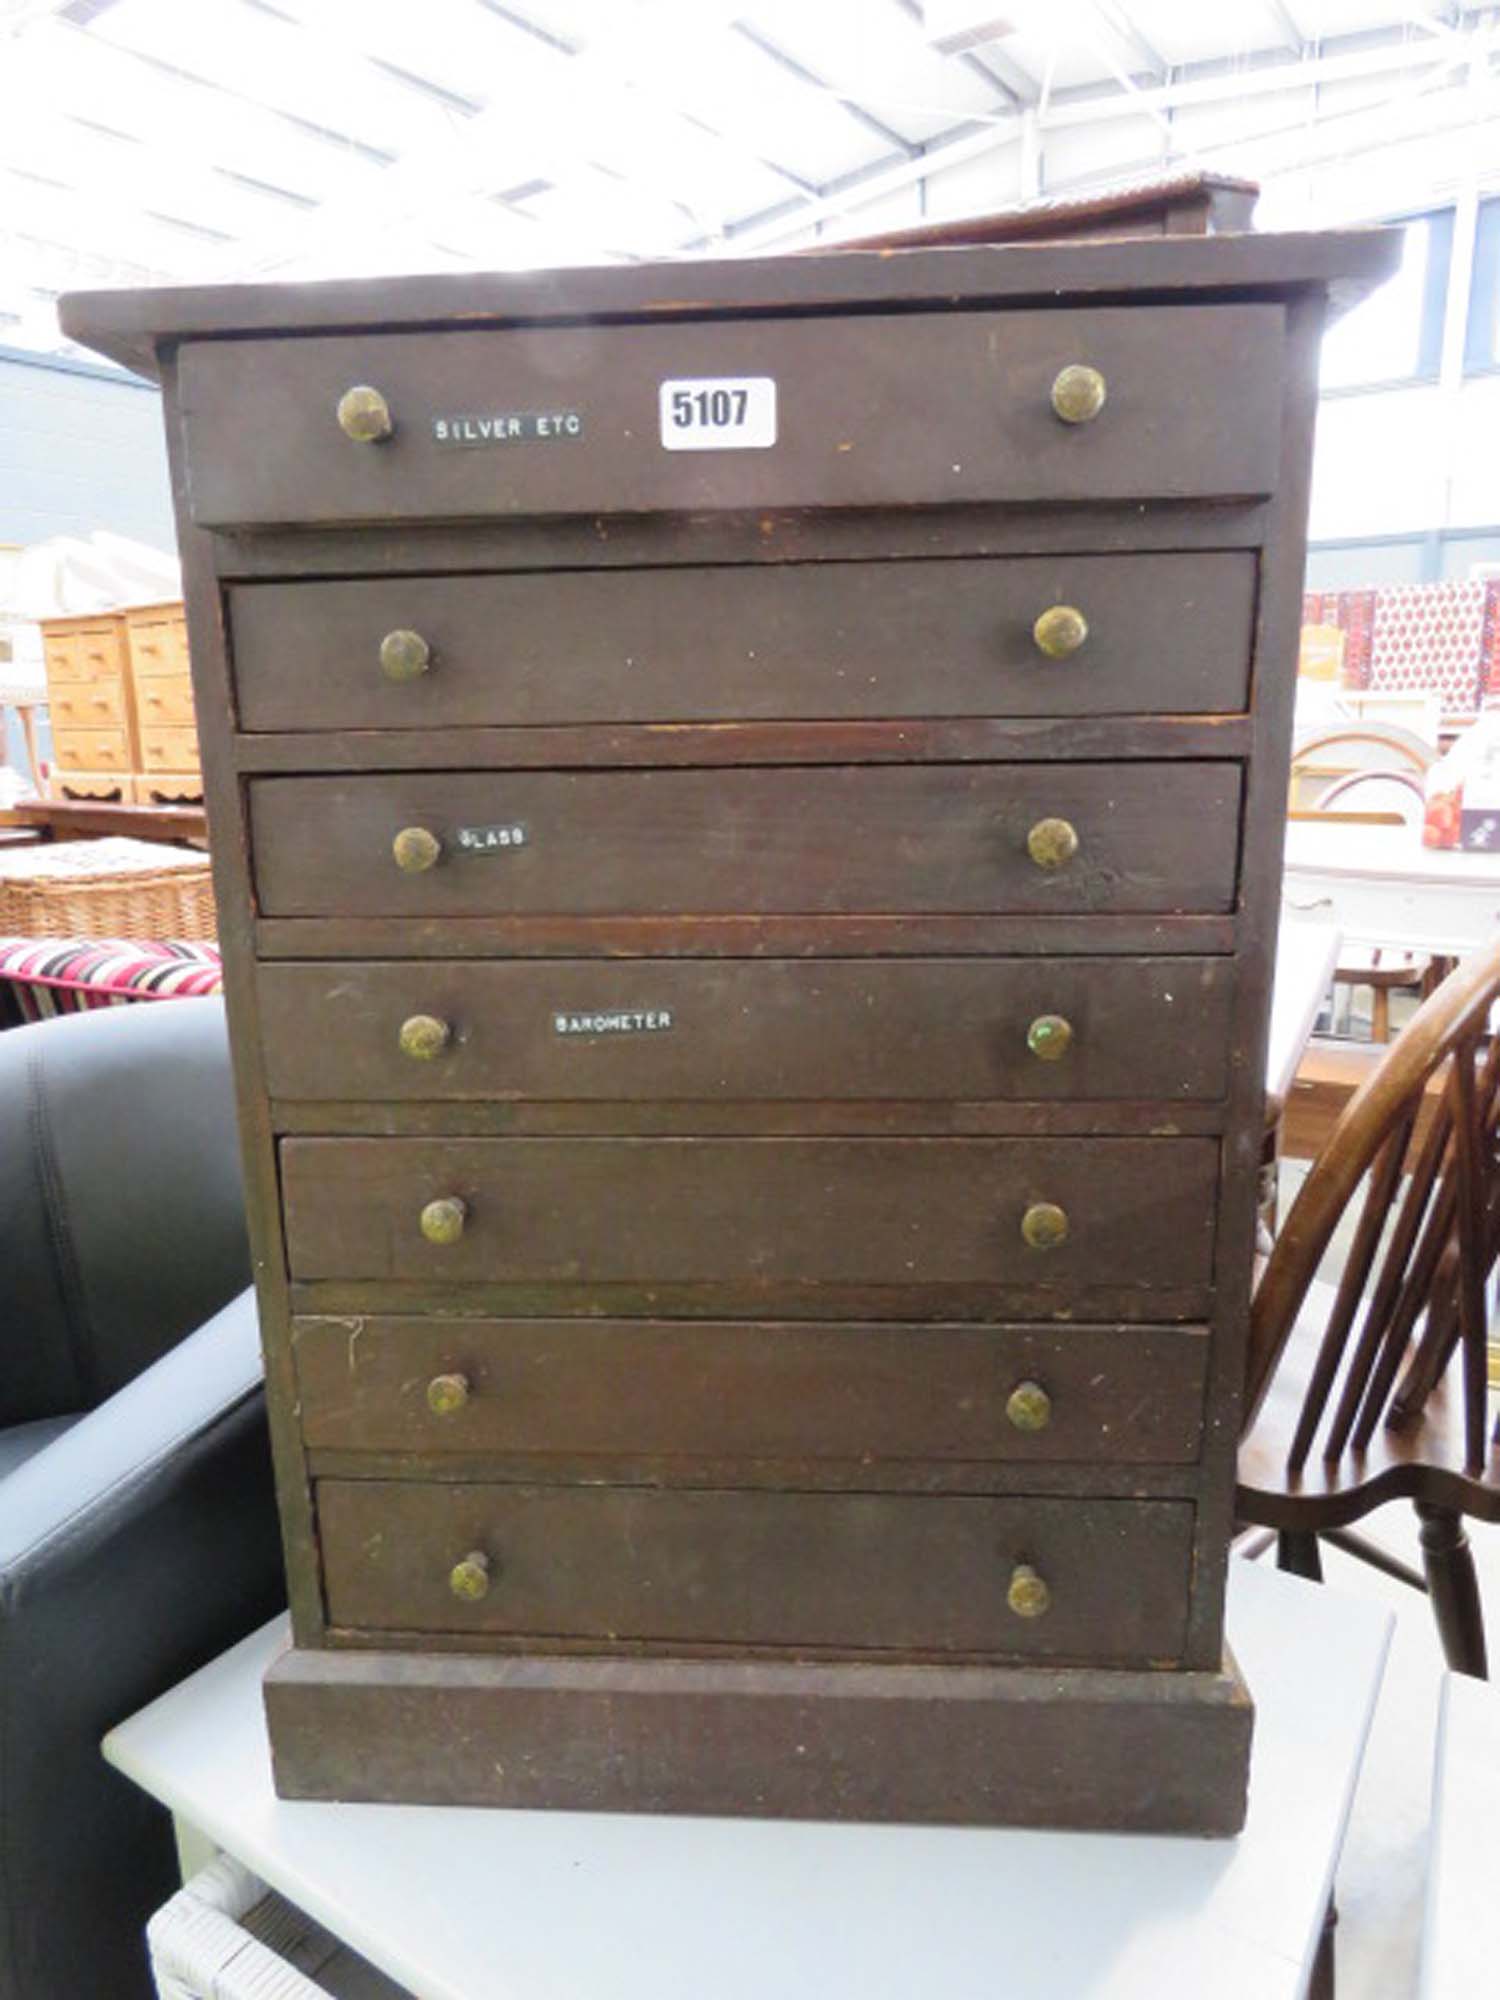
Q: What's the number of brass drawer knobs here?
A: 14